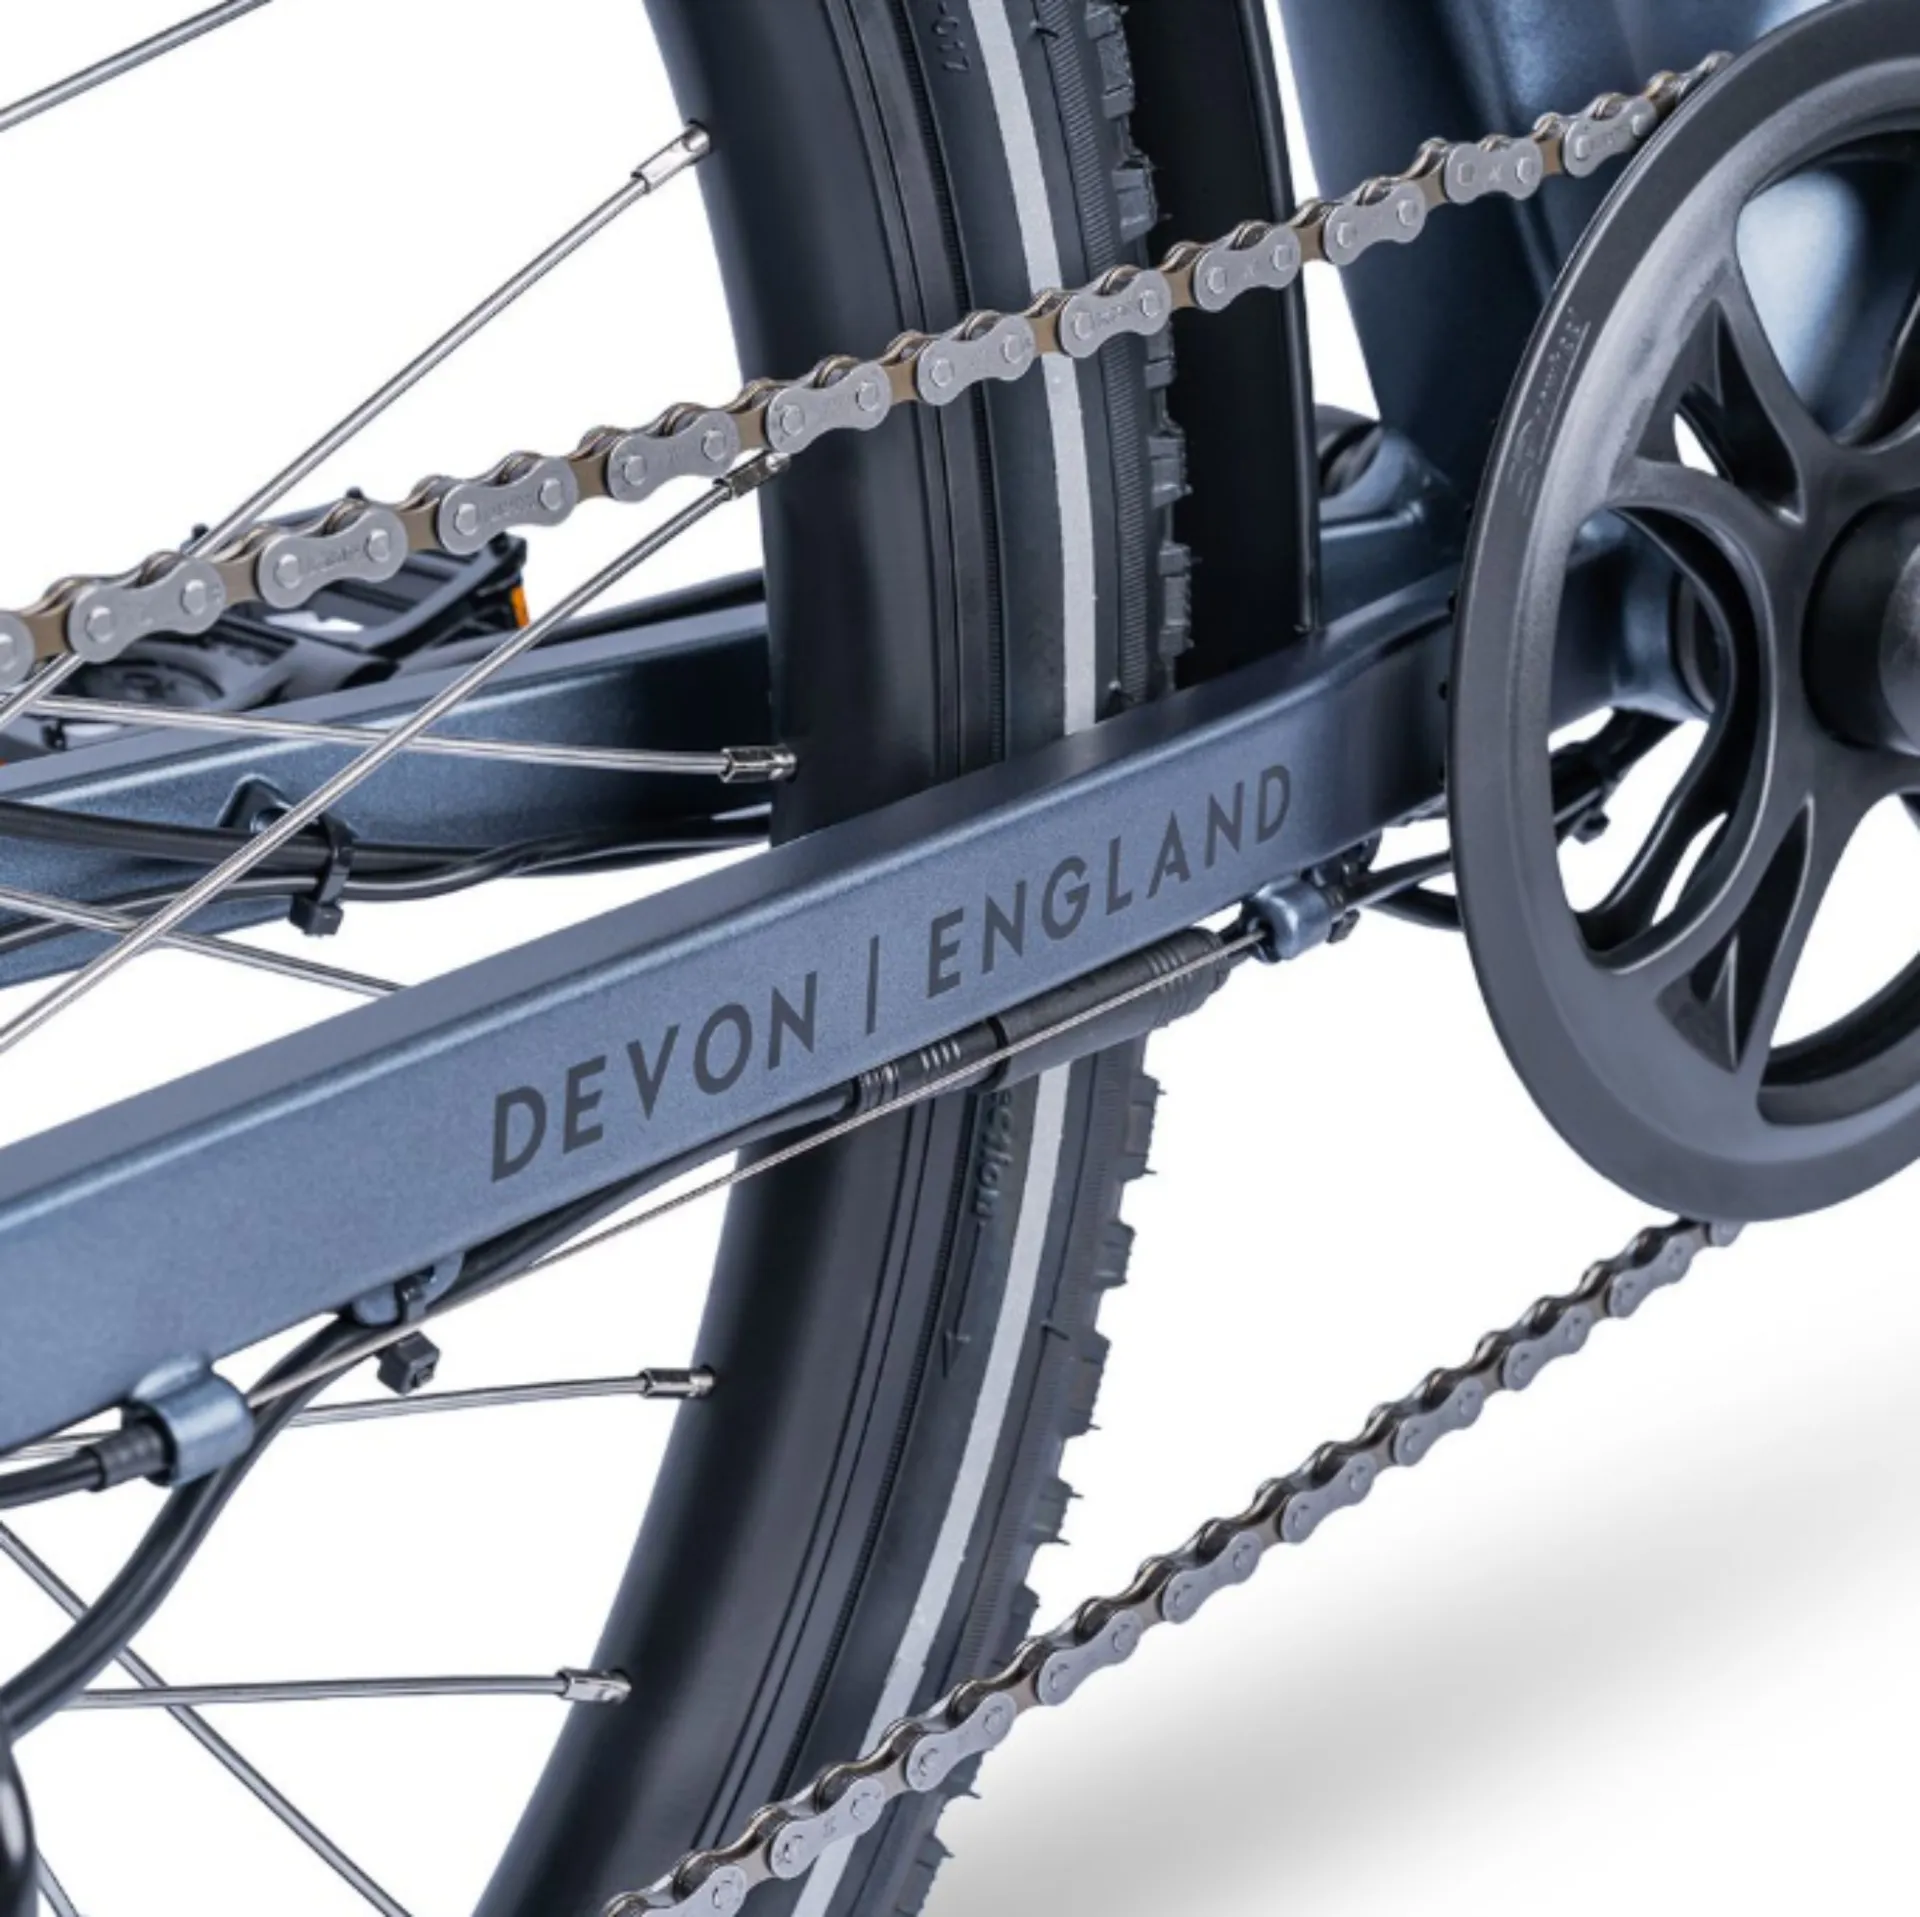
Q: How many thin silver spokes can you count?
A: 9